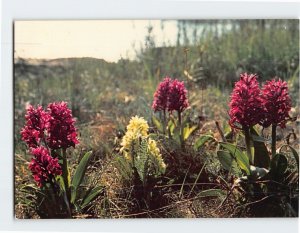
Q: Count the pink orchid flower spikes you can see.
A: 7